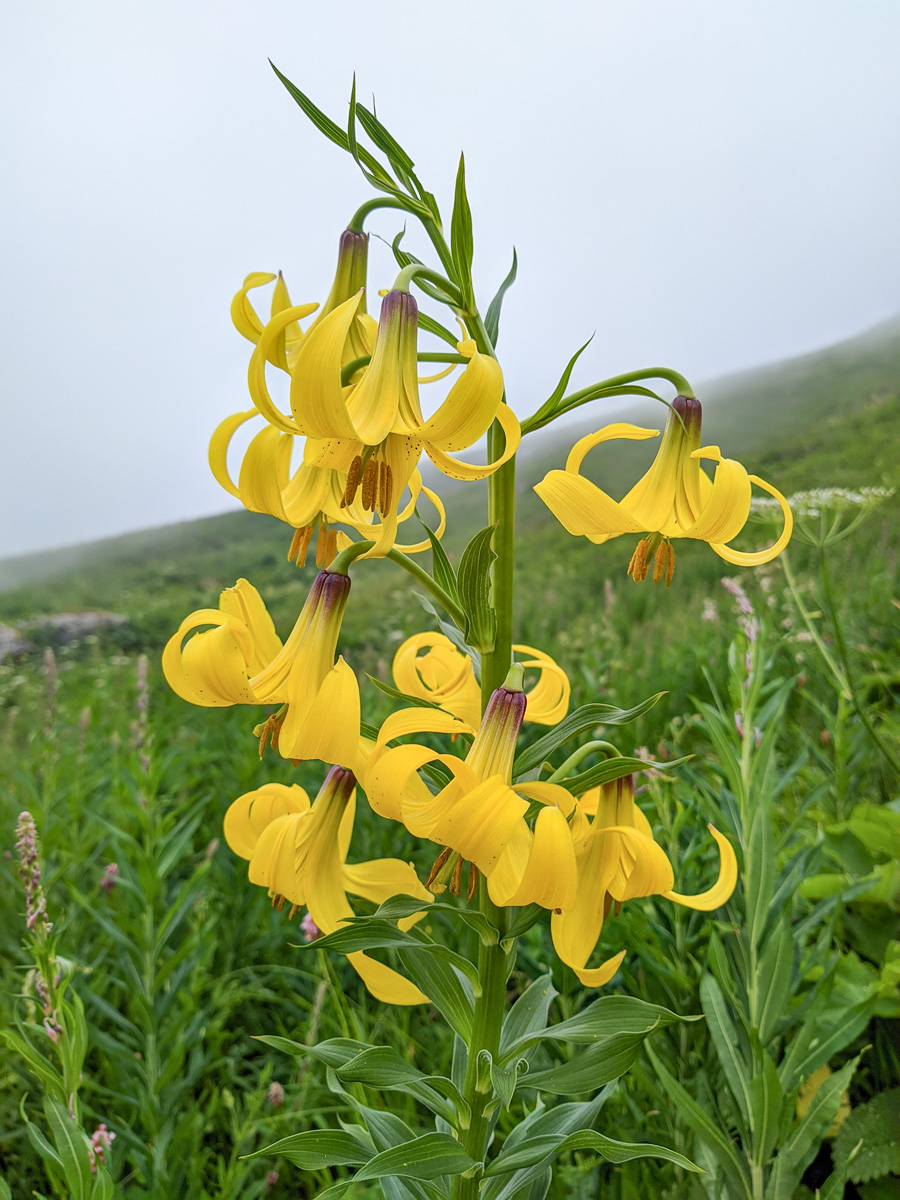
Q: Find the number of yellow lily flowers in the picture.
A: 9